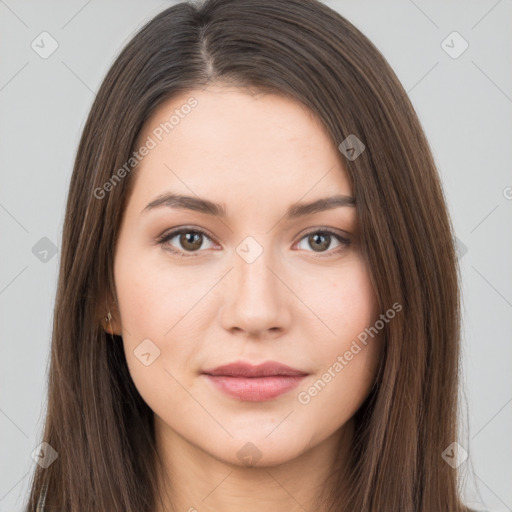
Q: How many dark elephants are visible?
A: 0